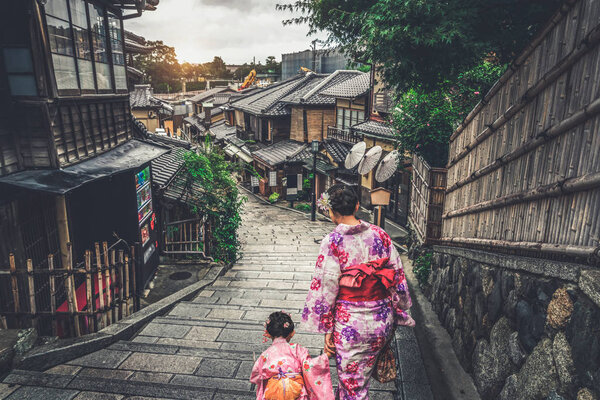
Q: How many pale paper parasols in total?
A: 3